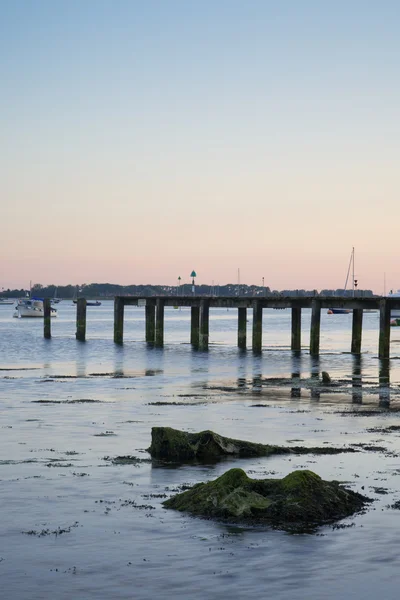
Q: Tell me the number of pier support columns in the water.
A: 13